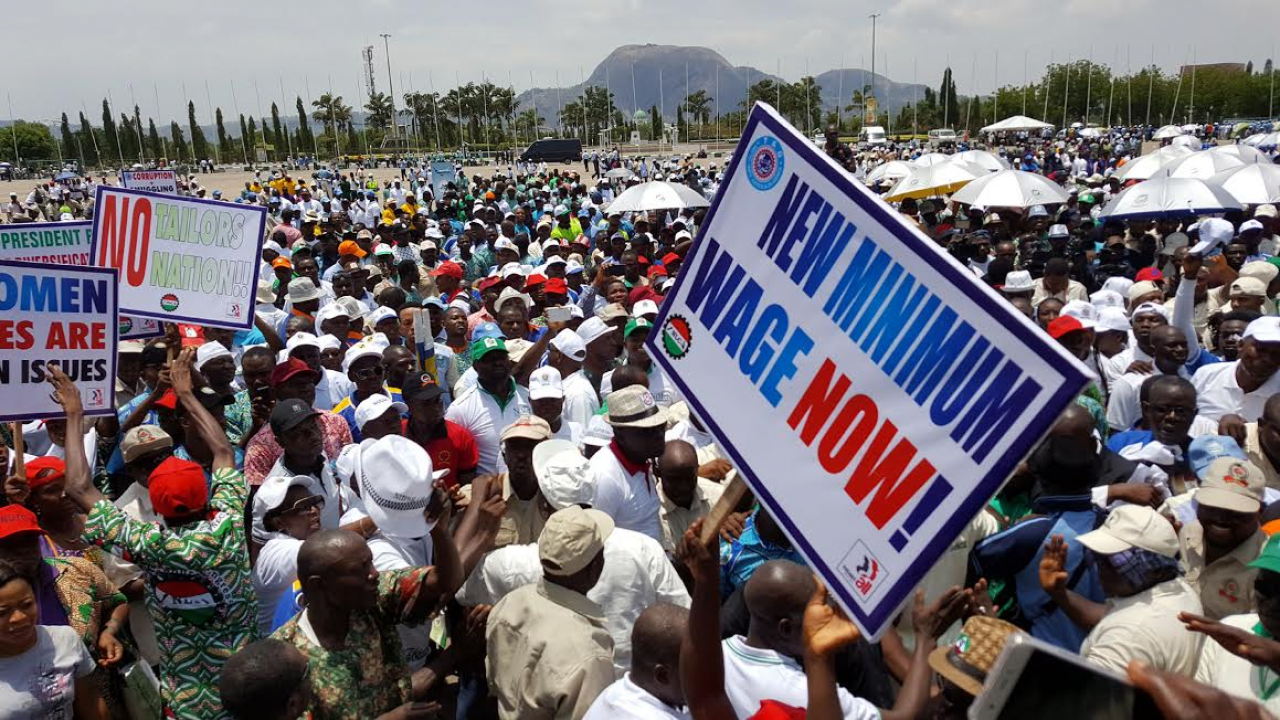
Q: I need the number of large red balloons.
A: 0